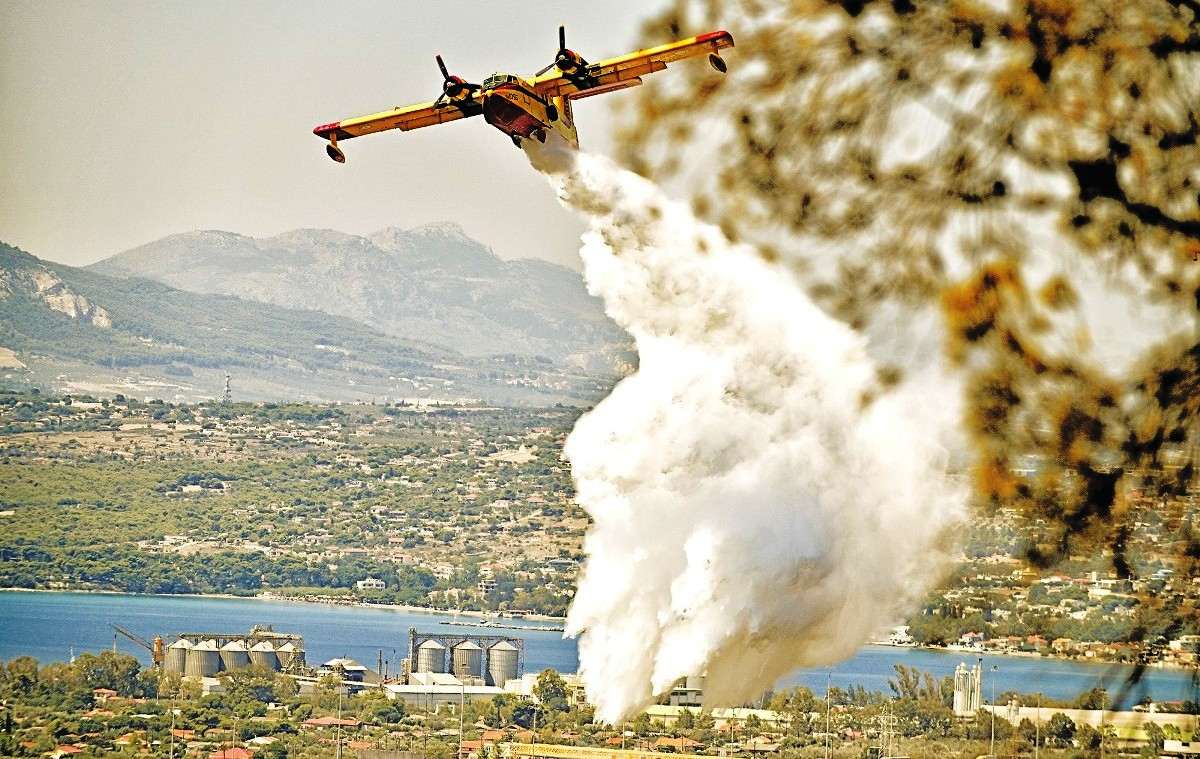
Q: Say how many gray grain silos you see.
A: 8